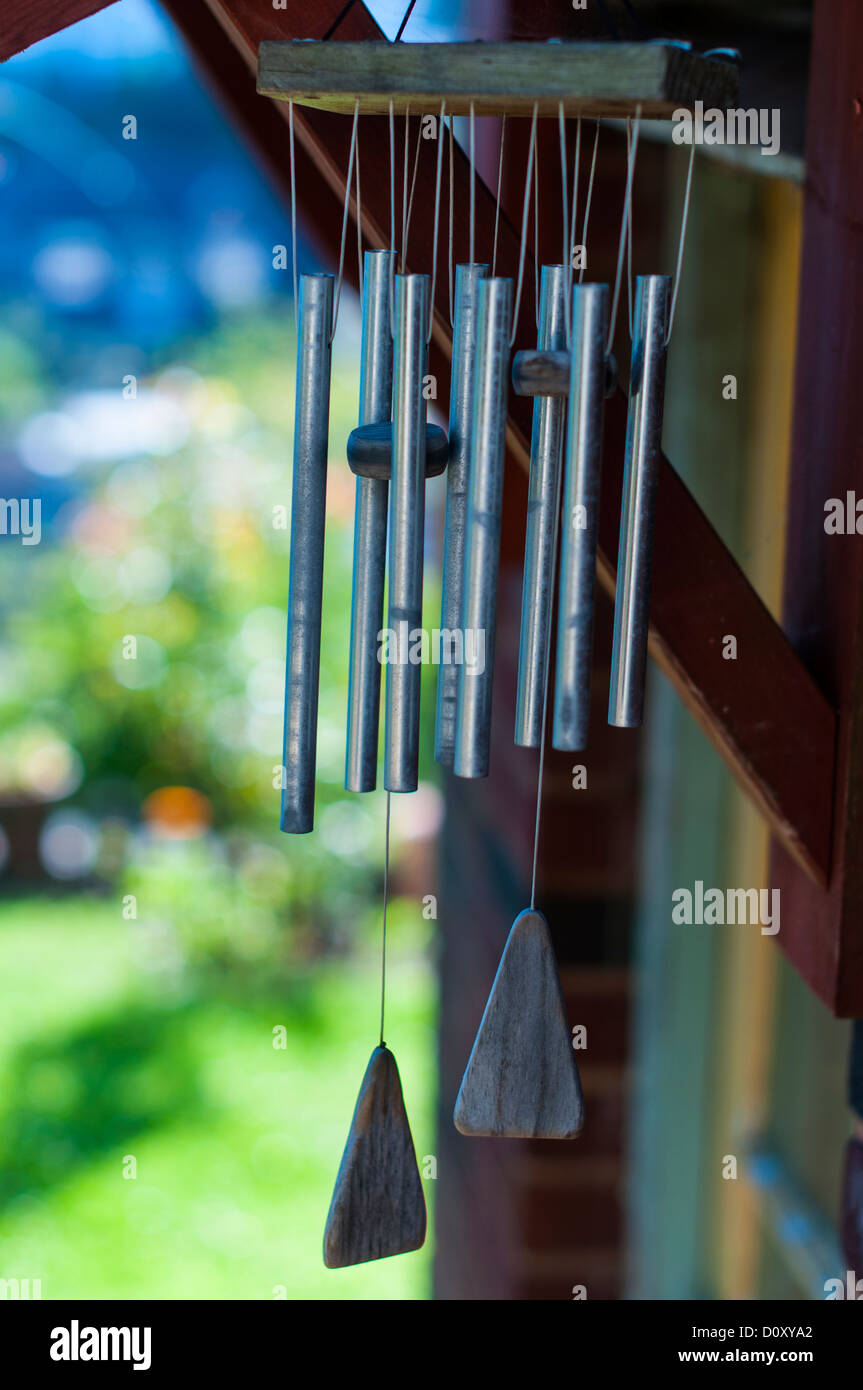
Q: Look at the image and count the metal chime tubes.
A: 8